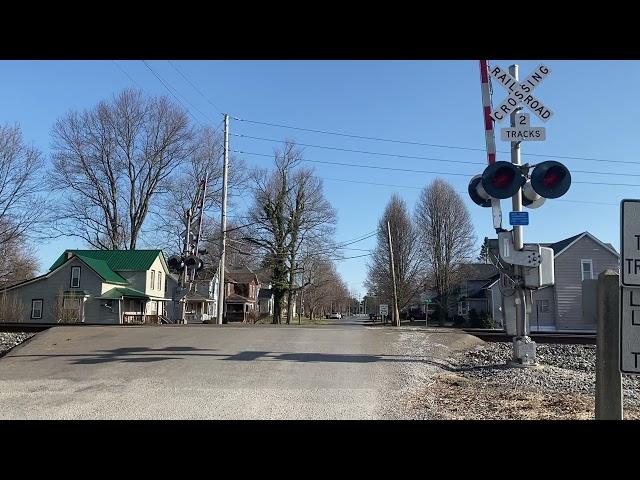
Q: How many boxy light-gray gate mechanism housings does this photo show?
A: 1